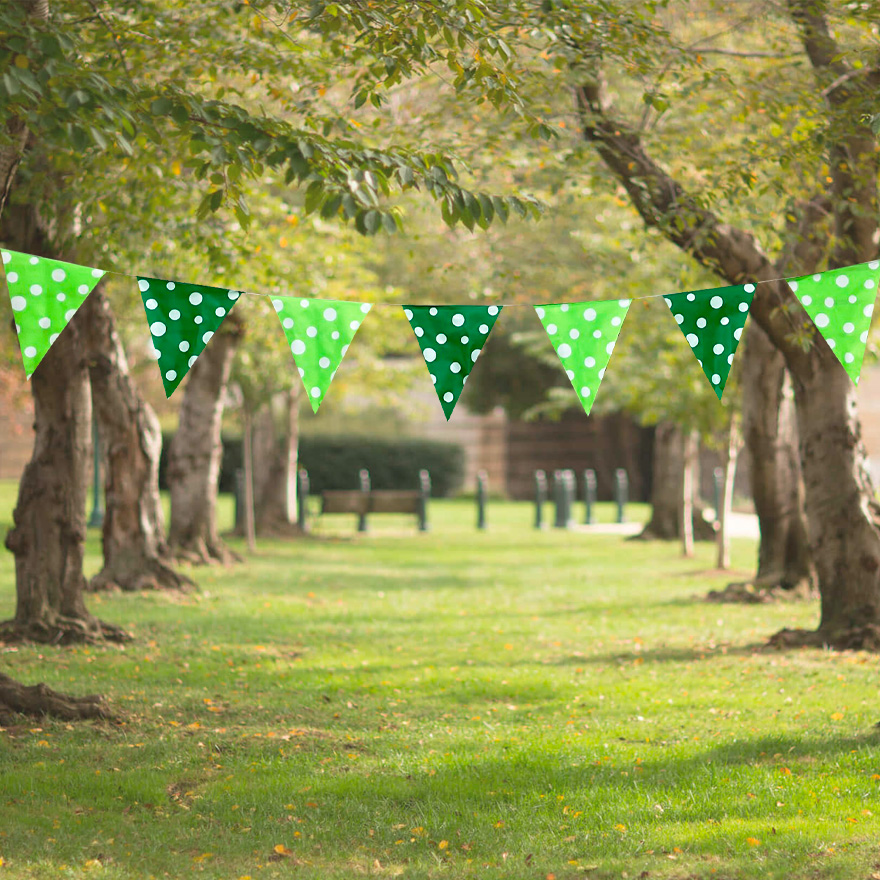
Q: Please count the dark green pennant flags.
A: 3